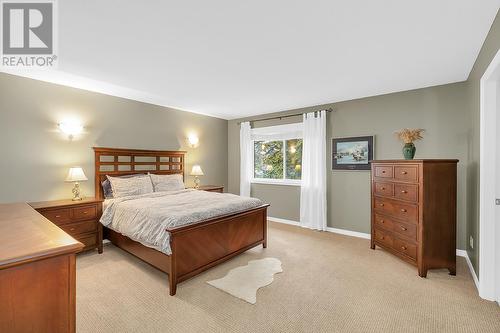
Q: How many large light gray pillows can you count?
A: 2